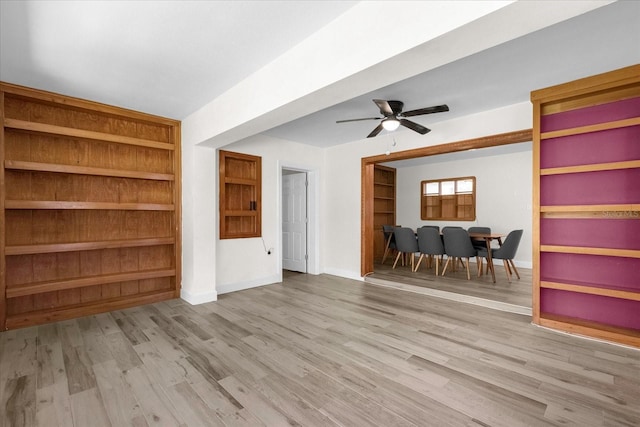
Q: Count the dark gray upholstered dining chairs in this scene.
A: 8